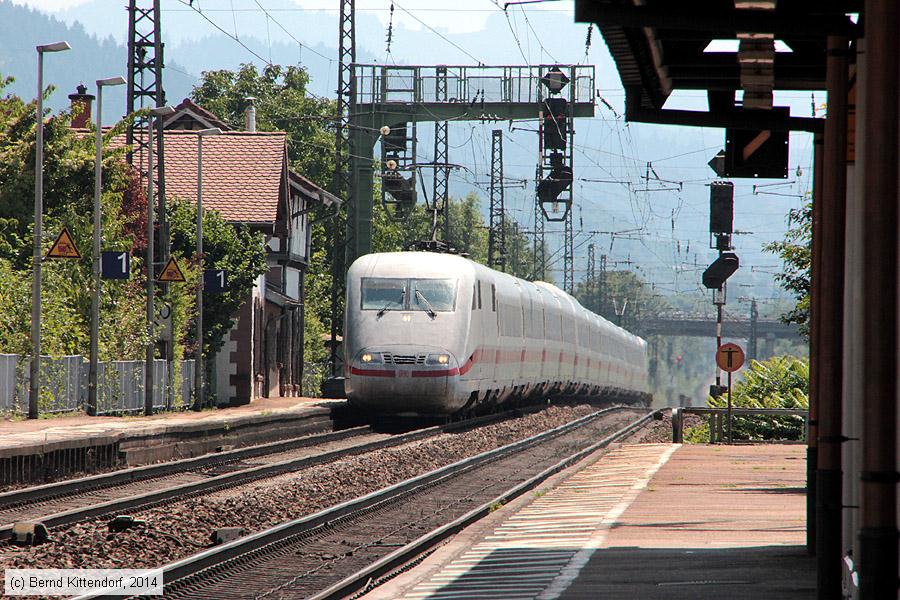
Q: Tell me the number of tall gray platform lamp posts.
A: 4